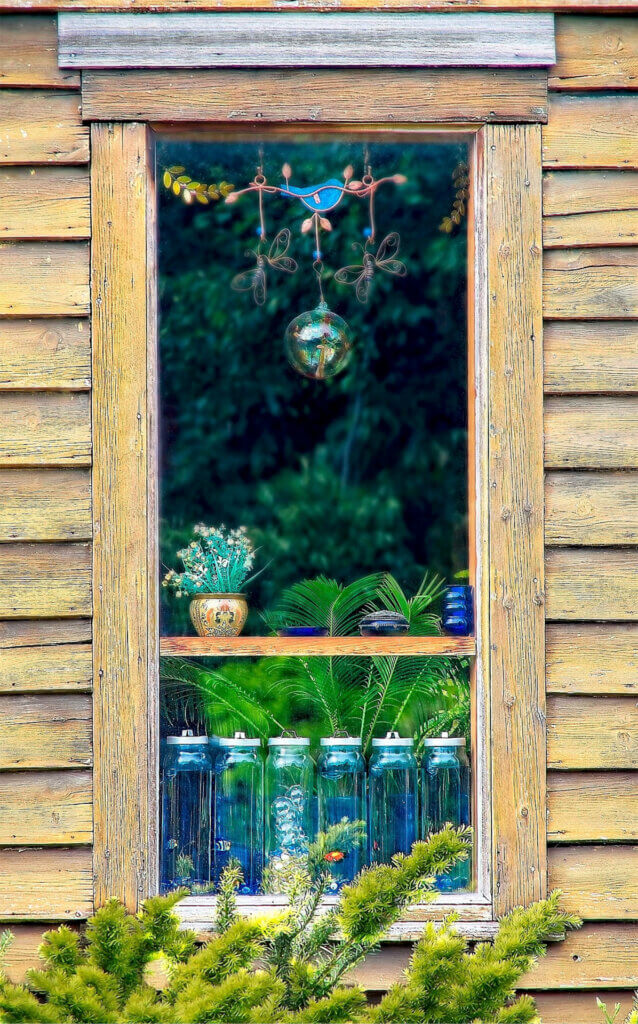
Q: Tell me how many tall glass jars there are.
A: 6